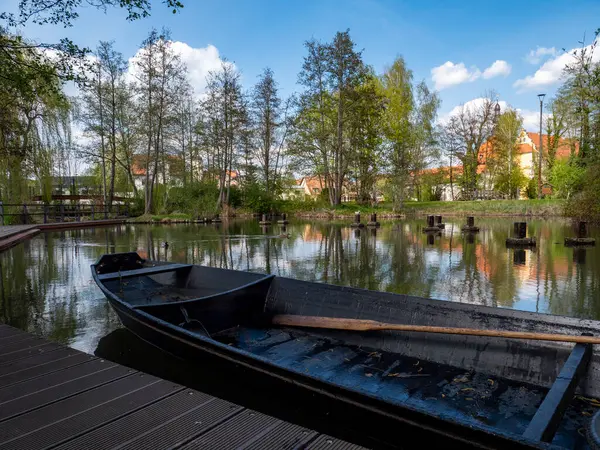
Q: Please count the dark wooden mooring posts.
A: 9